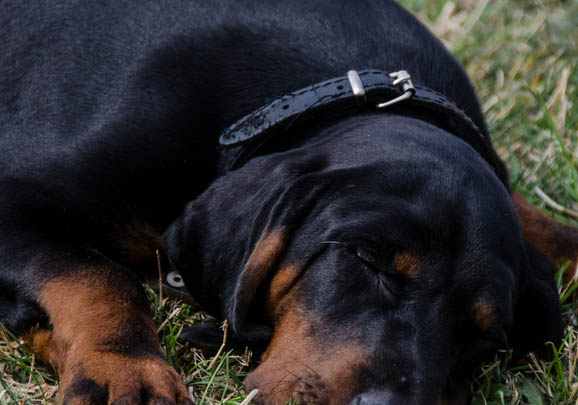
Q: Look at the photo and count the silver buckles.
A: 1